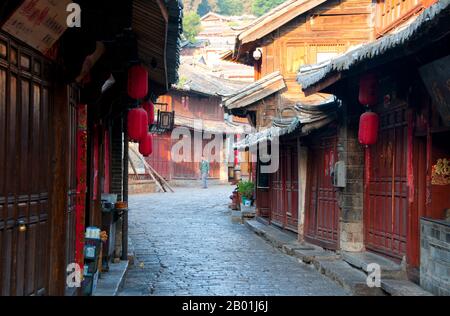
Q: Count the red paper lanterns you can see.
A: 6